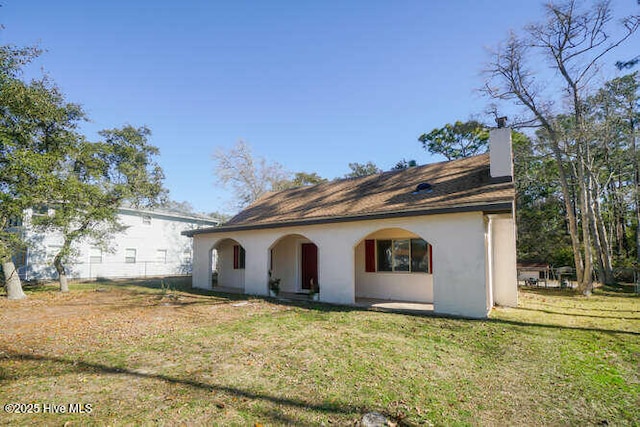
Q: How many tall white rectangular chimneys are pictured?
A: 1